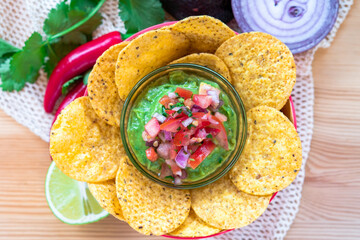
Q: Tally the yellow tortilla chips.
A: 11